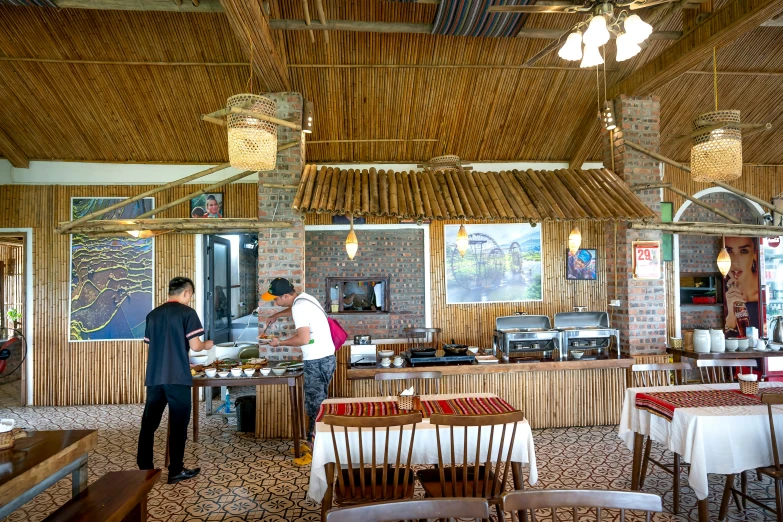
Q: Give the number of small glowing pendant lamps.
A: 4